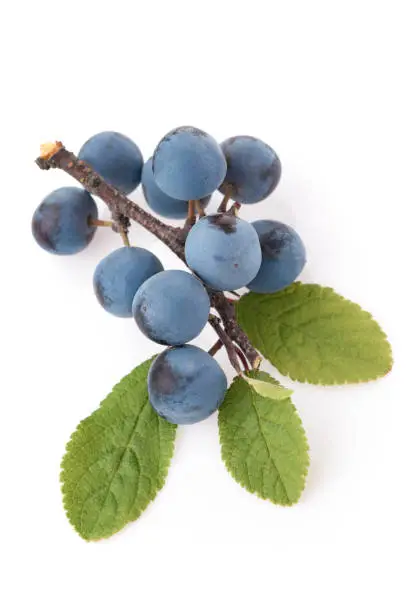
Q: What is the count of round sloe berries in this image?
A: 10